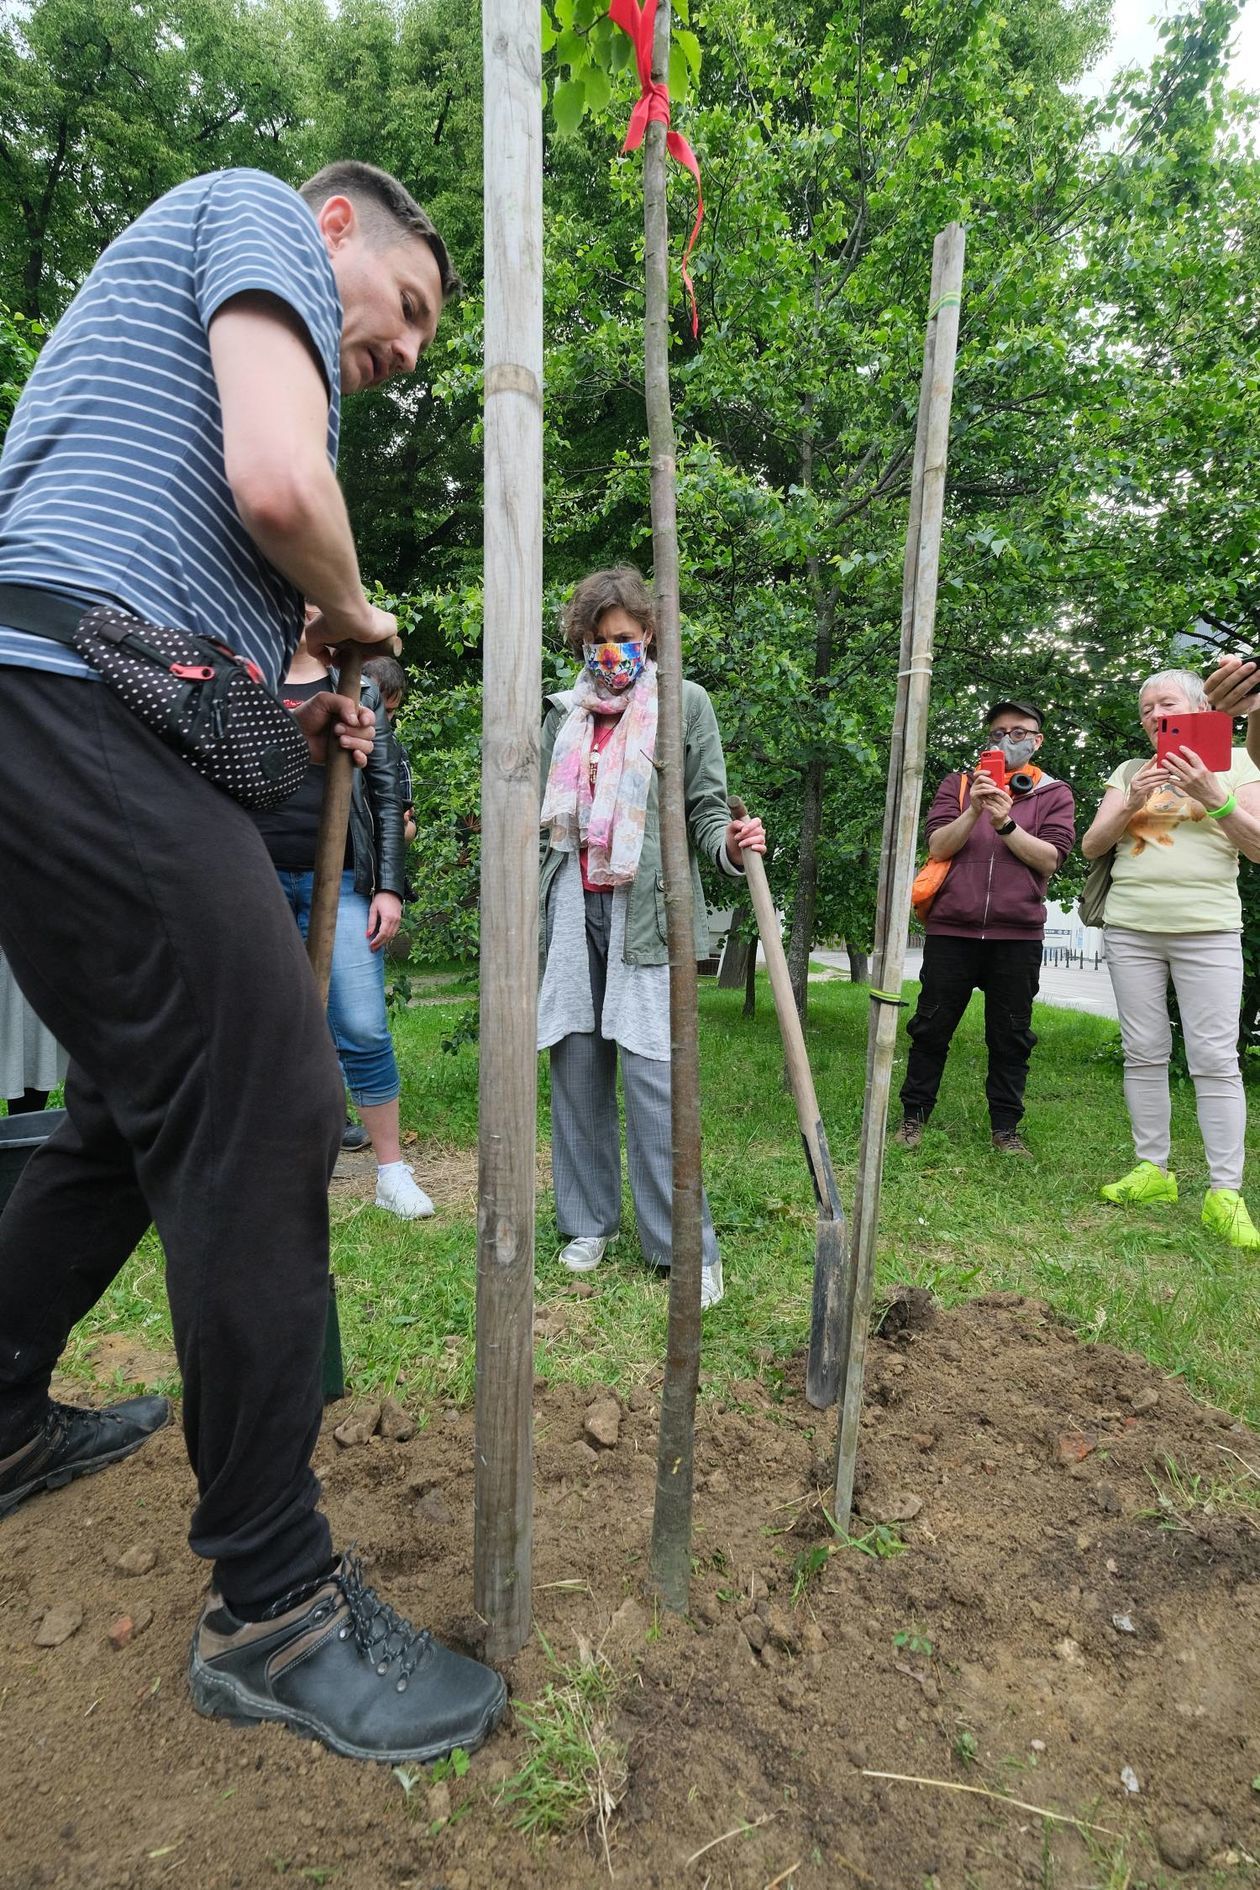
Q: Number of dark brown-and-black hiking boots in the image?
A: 2